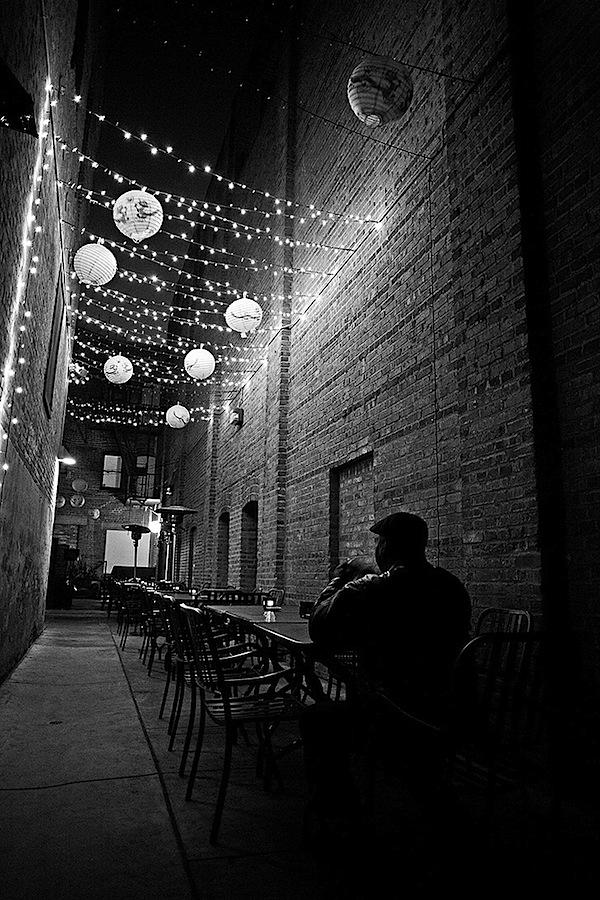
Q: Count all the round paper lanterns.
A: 7